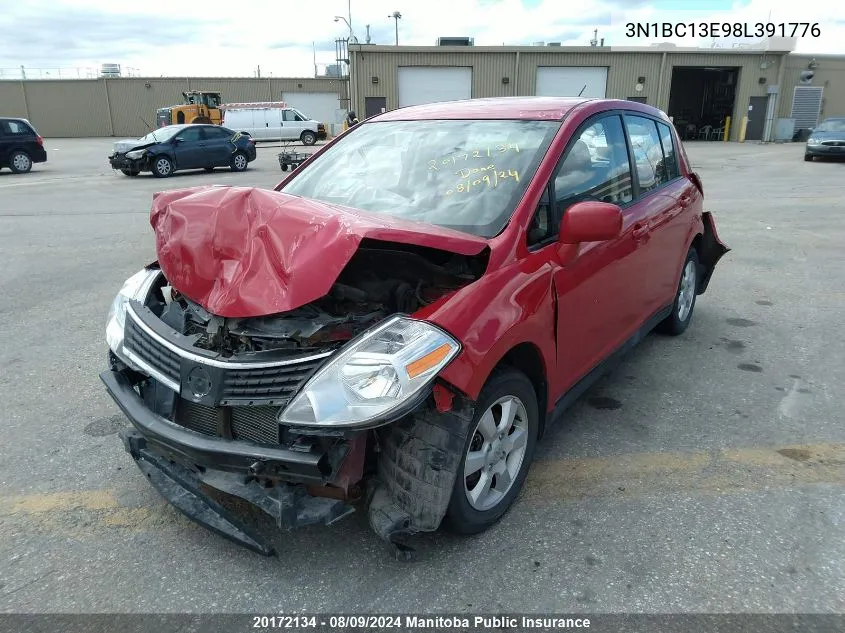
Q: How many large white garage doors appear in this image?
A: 3